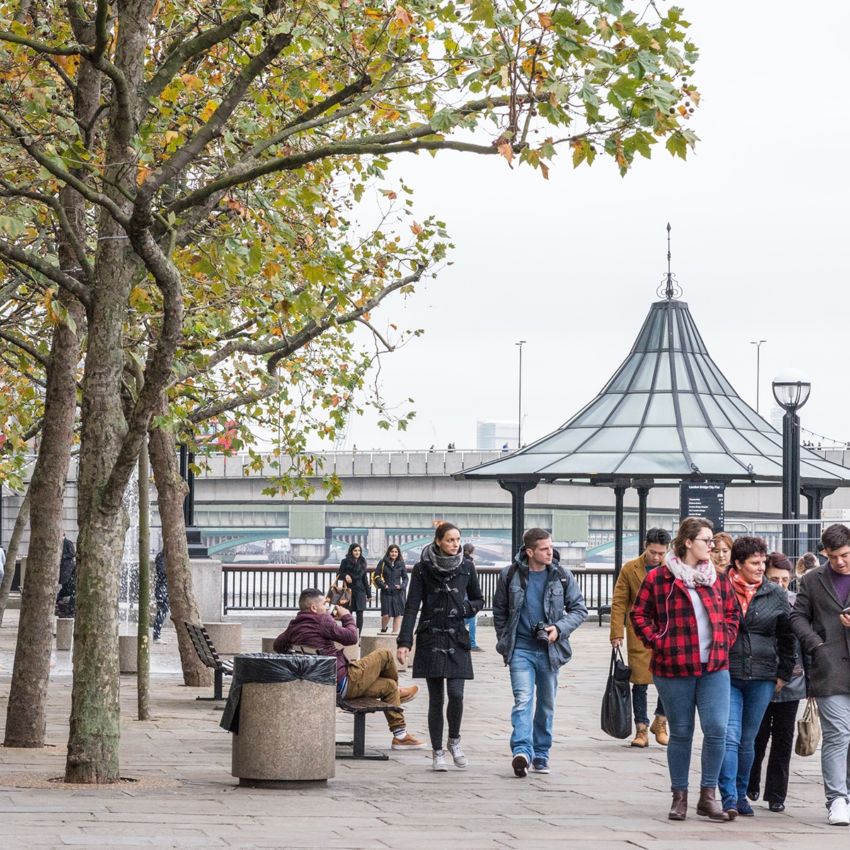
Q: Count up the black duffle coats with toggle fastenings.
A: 1